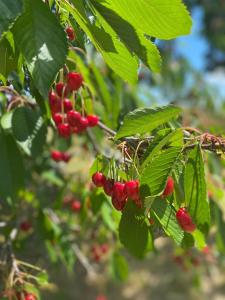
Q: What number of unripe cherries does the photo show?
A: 0